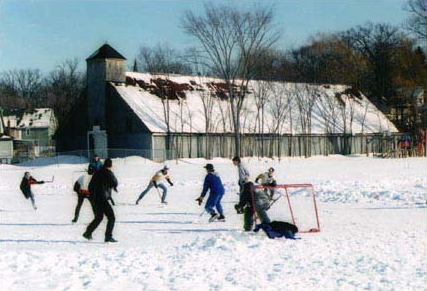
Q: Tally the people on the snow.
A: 9